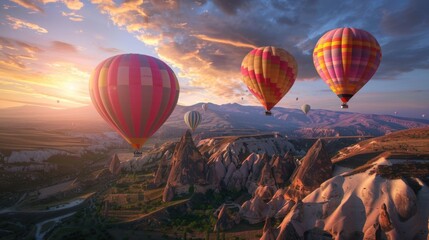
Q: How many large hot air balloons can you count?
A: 3